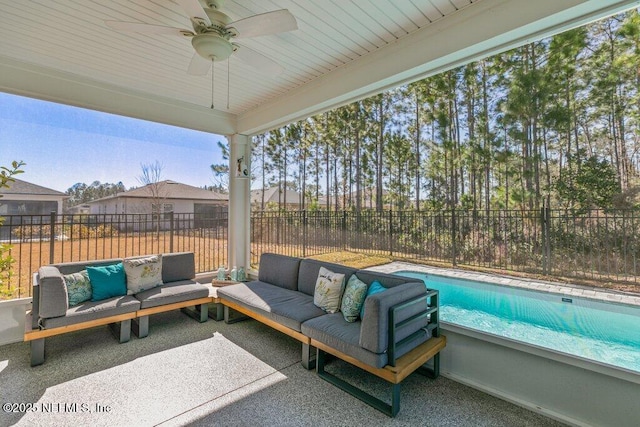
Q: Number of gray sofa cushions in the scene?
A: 11